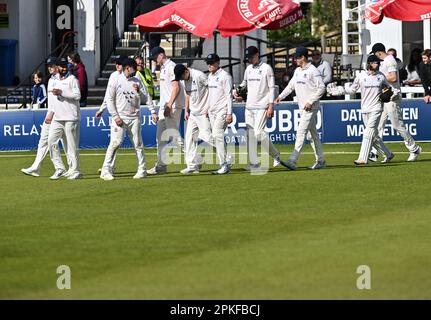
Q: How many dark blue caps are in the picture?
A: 11